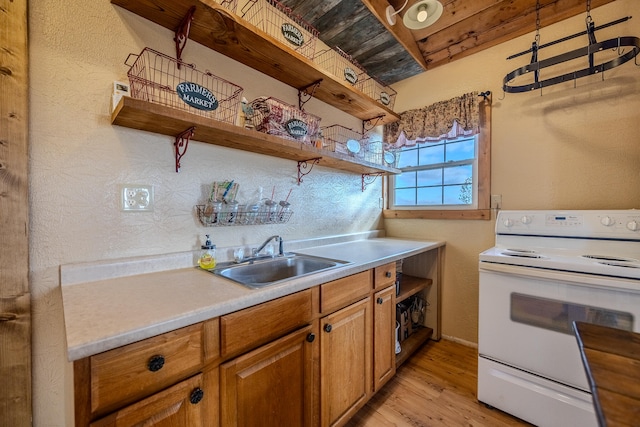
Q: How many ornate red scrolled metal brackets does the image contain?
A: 6